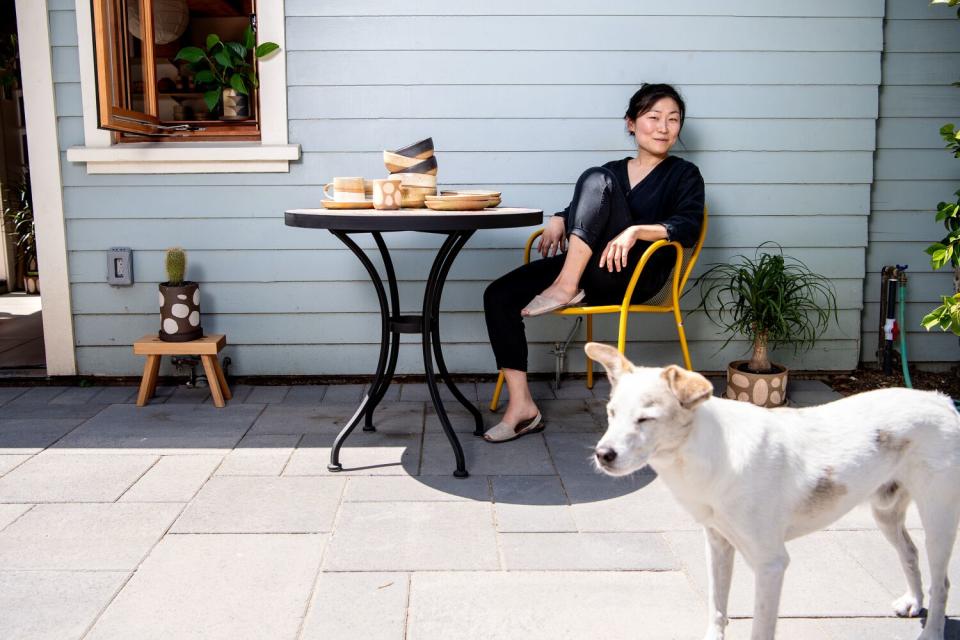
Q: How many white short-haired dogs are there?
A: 1